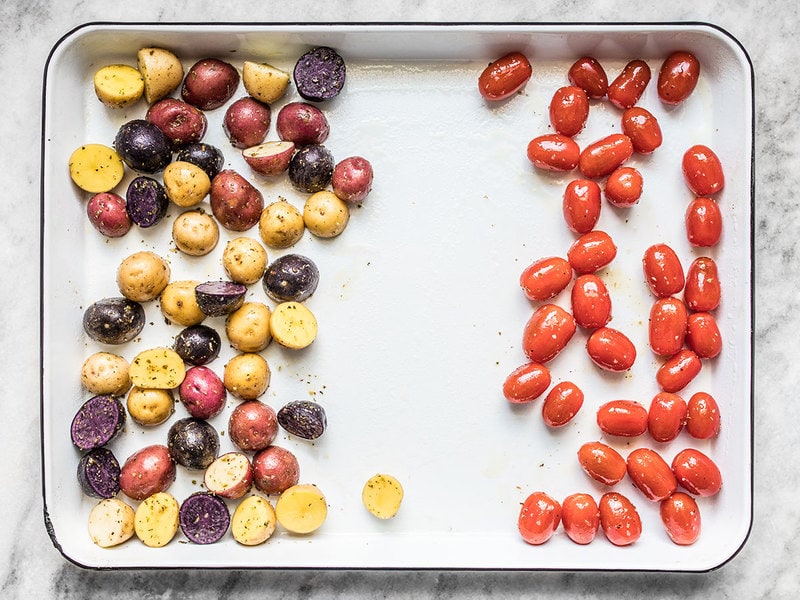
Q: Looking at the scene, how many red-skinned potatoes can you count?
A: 13